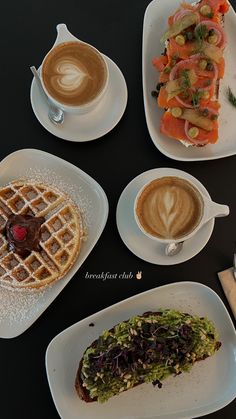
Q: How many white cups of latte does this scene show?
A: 2